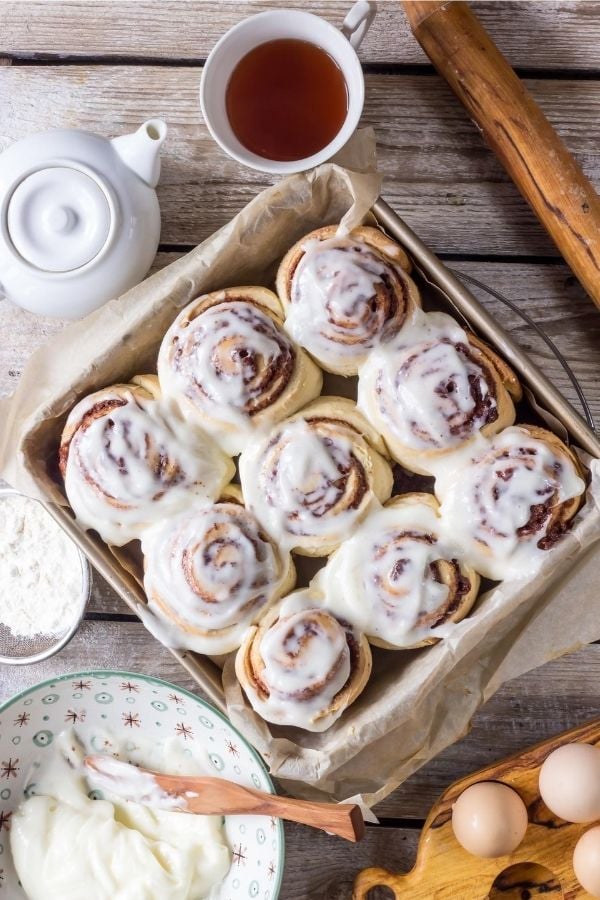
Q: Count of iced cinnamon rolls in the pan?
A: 9